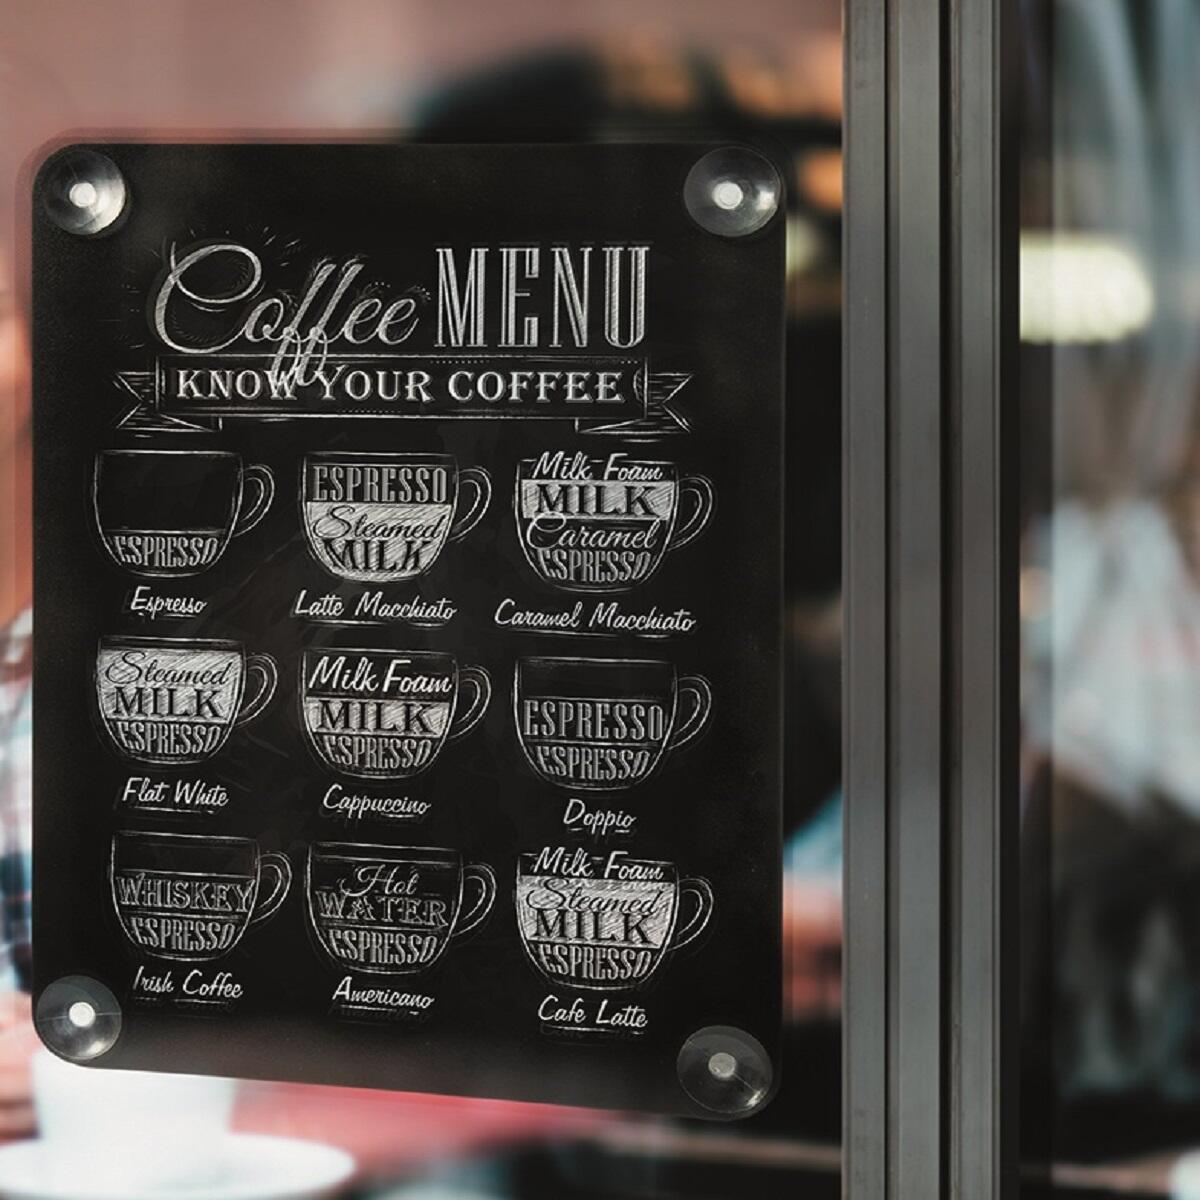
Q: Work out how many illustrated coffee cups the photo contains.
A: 9